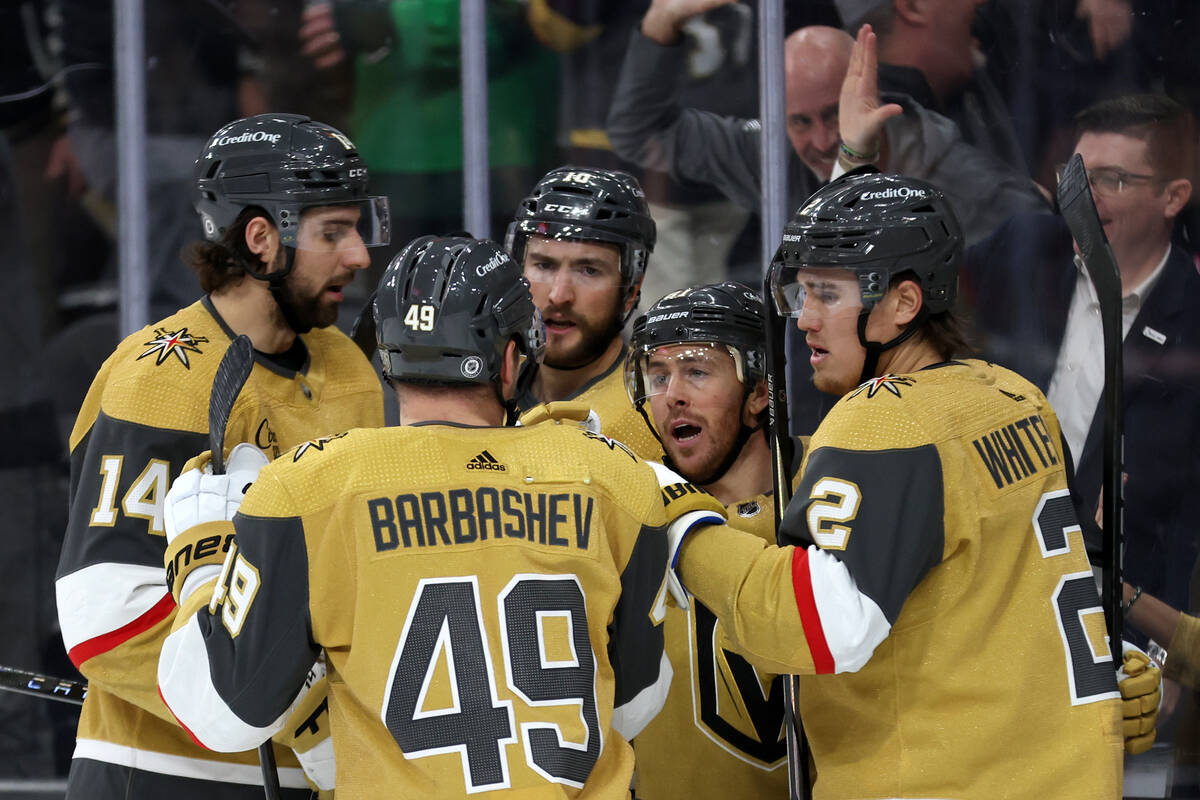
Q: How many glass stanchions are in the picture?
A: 3